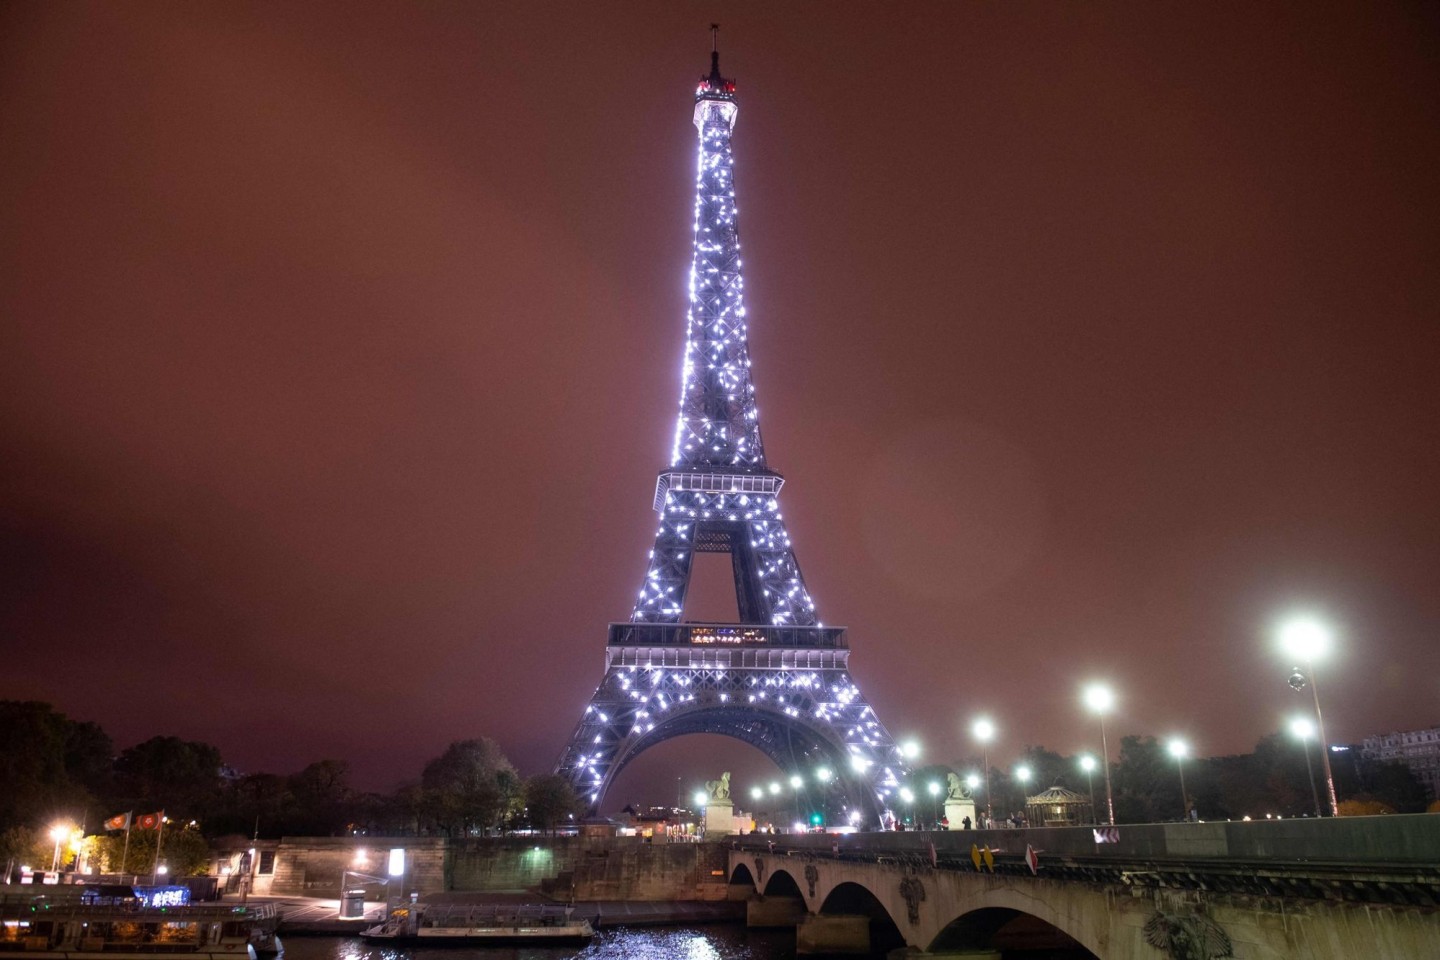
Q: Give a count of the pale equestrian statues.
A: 2